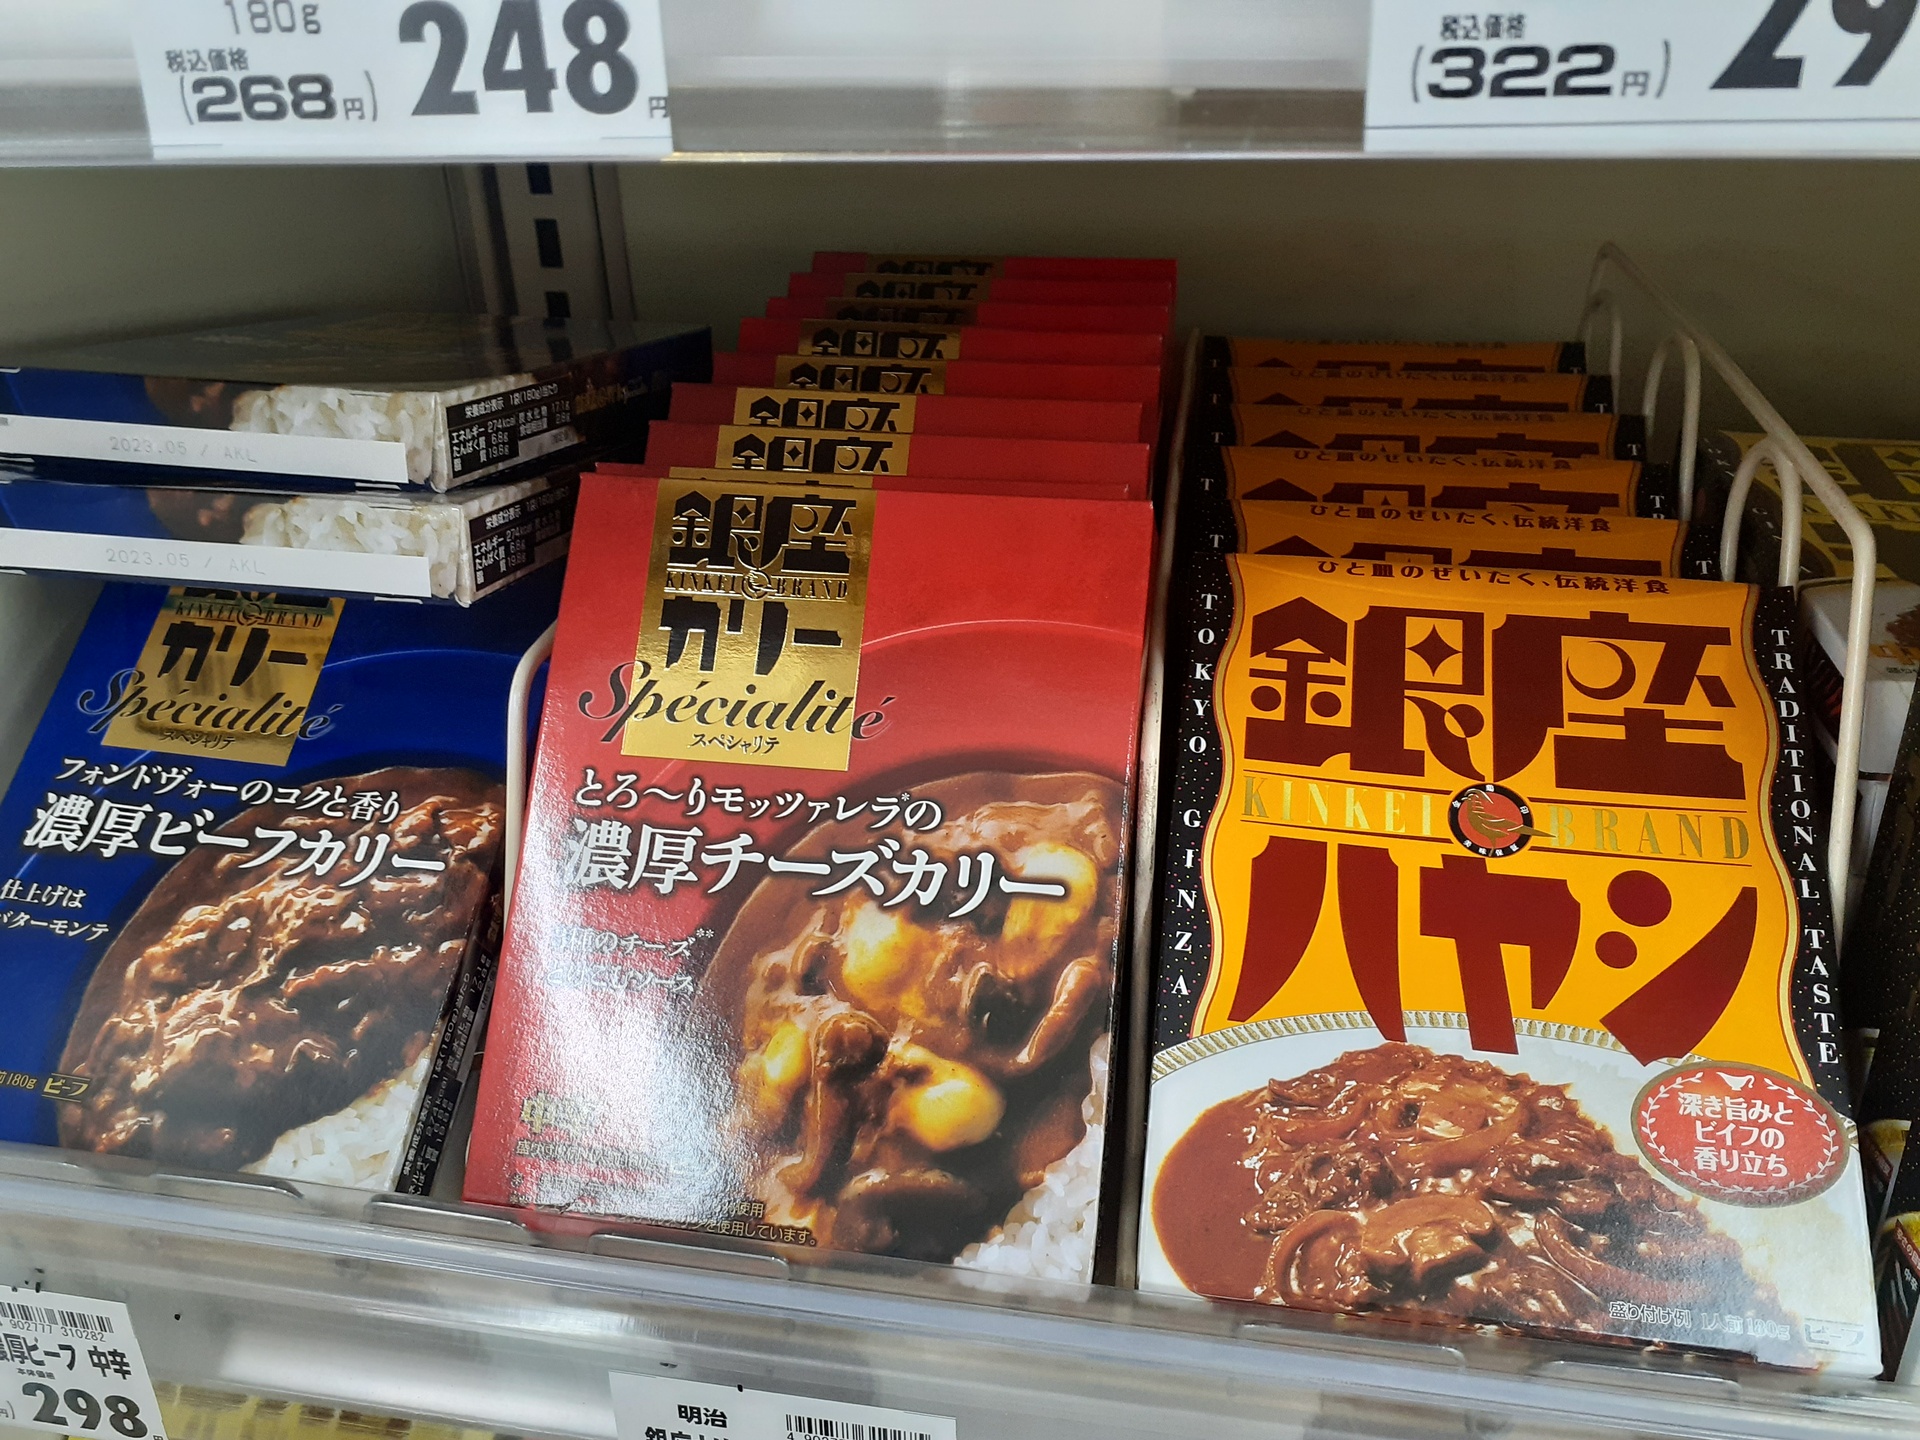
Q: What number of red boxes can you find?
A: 9